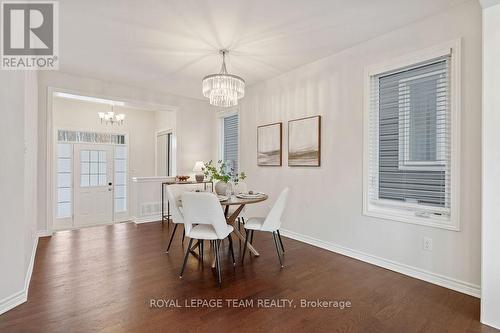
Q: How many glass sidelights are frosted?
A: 2